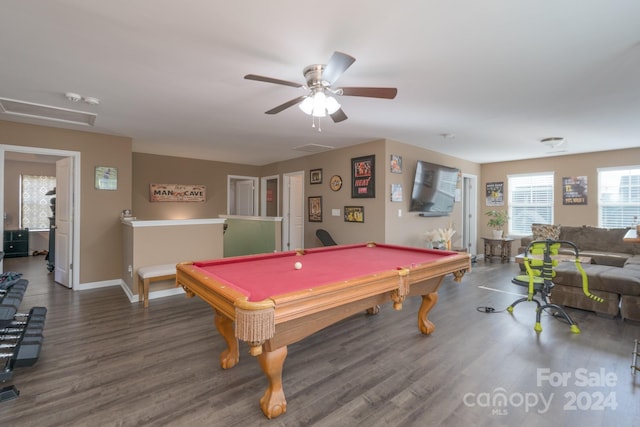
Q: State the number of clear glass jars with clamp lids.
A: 0